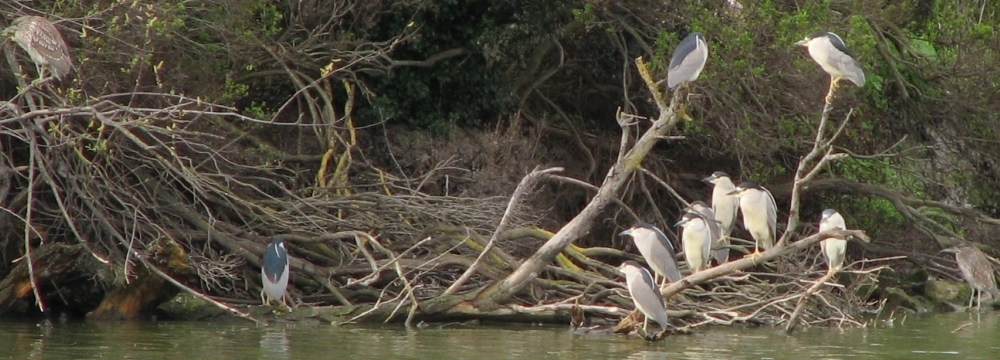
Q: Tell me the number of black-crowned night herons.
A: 12